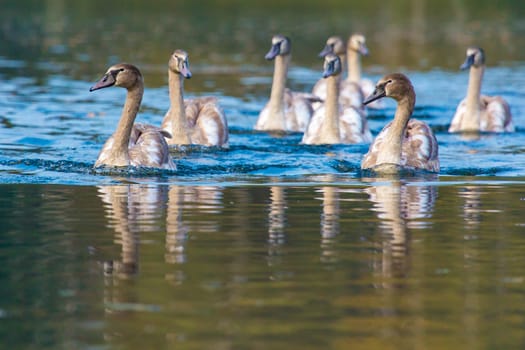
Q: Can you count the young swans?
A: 8